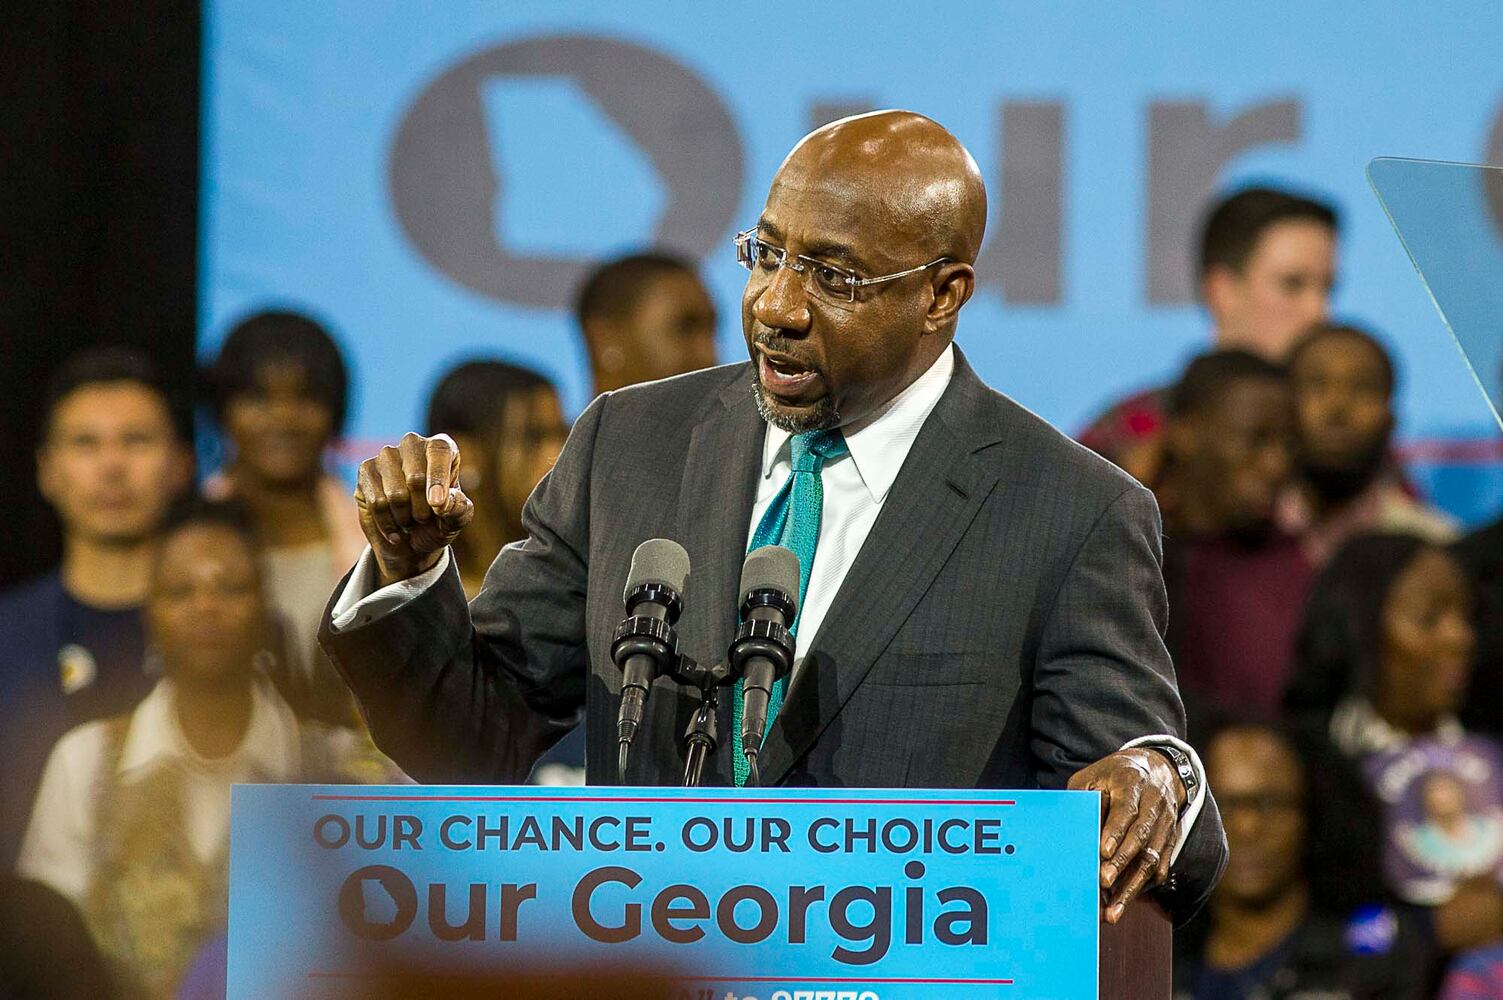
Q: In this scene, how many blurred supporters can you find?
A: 10